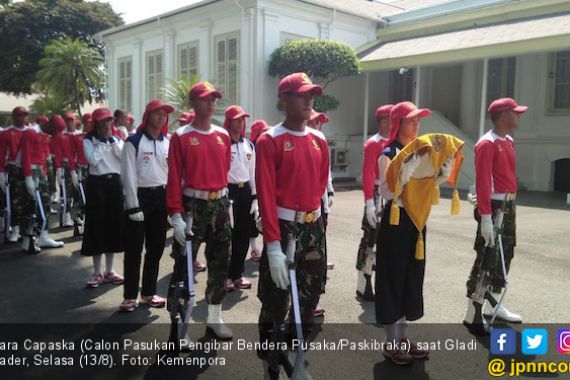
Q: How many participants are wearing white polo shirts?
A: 4